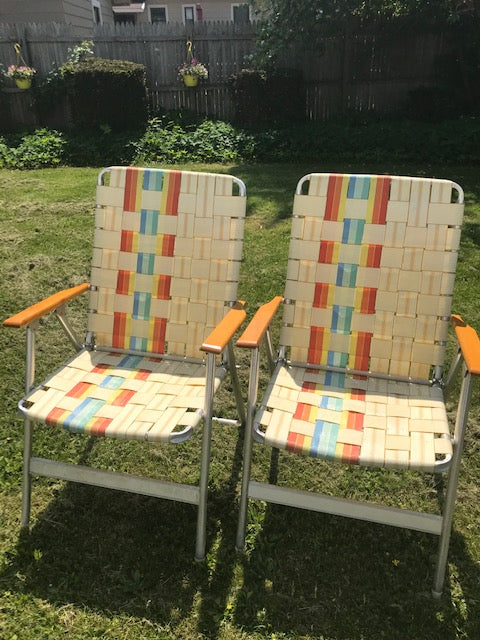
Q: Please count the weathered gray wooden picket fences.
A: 1